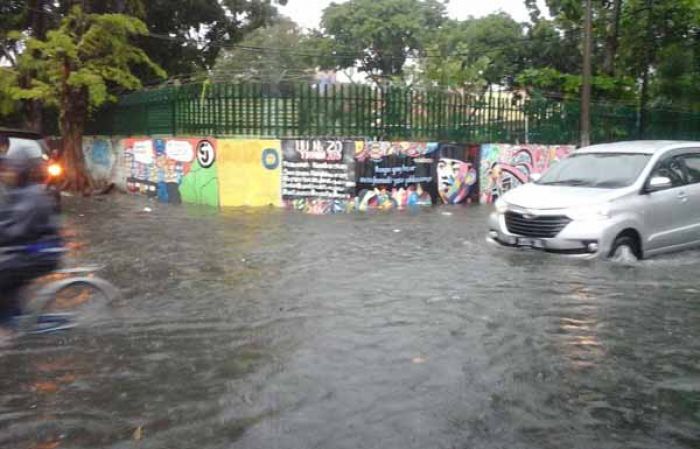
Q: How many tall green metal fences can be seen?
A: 1